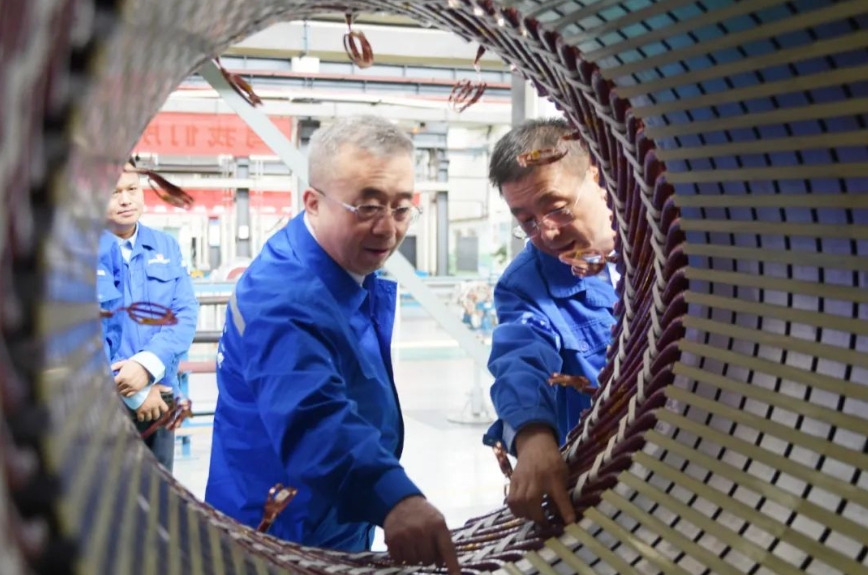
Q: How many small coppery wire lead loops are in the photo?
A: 11